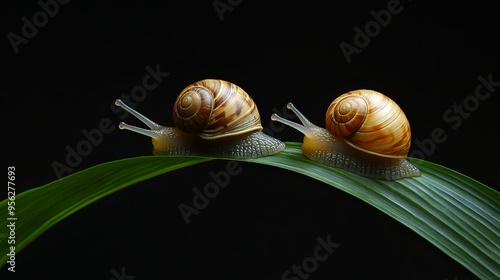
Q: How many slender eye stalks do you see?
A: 4